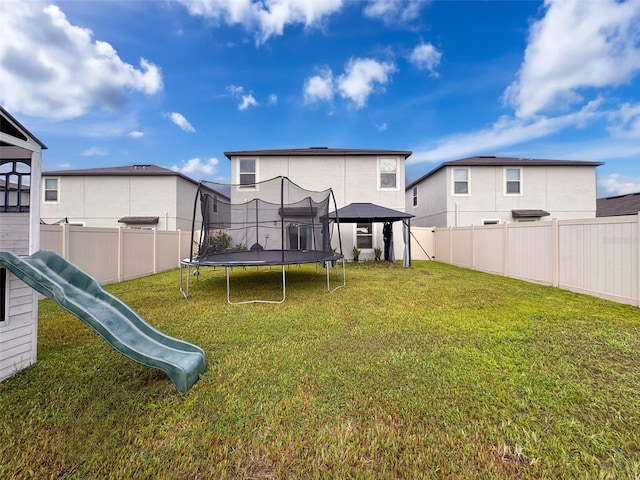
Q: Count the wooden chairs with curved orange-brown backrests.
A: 0